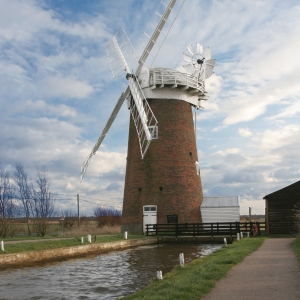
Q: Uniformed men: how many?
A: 0